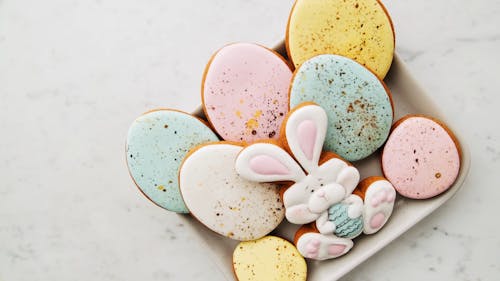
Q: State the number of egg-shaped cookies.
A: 7